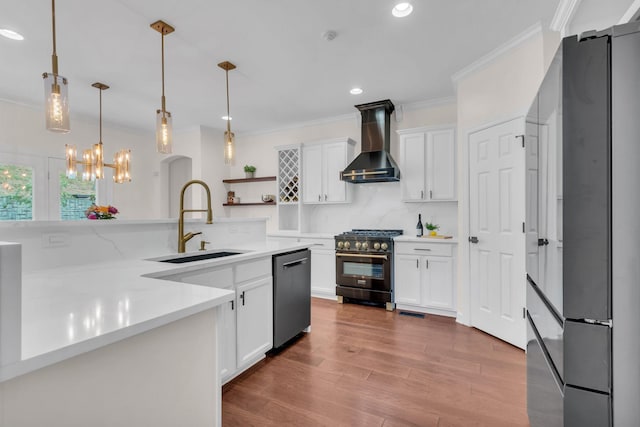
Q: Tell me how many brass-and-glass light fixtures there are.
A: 4